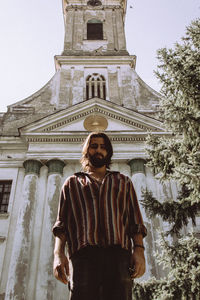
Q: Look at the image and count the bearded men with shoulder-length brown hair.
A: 1